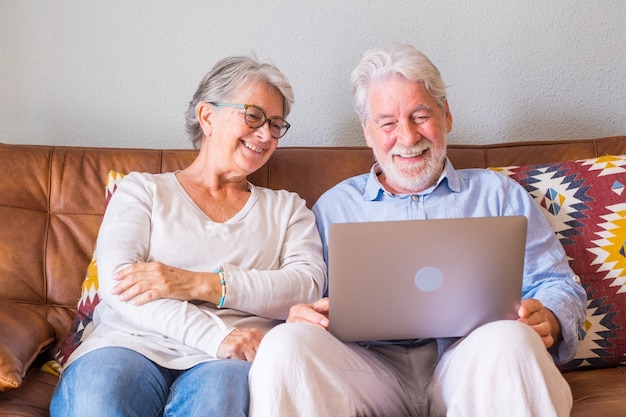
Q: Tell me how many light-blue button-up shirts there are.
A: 1